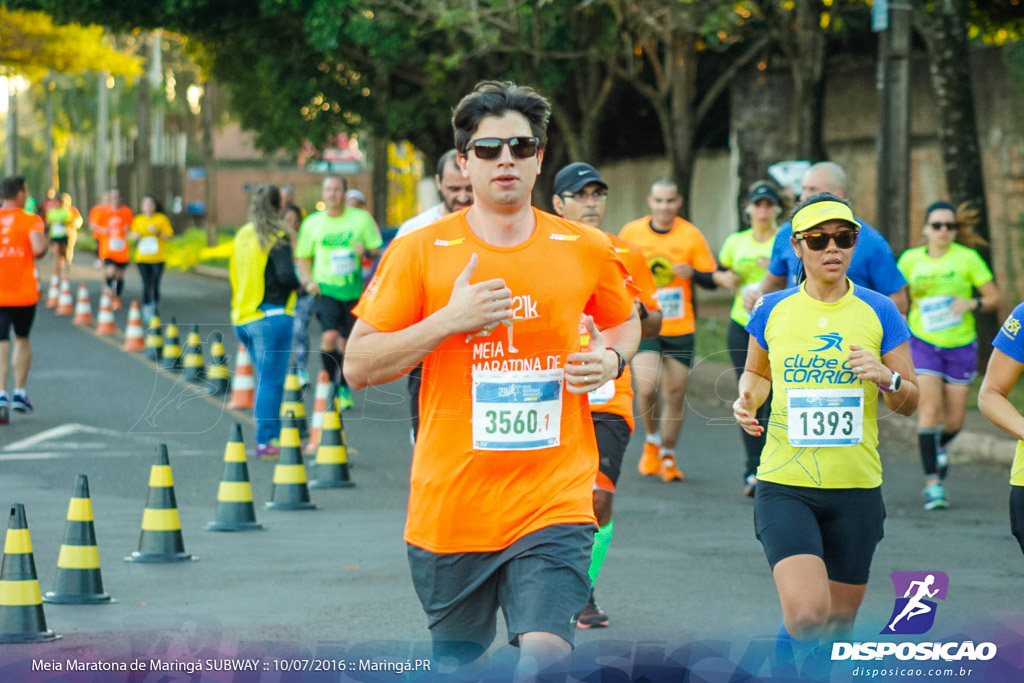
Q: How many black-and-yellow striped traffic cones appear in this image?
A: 12